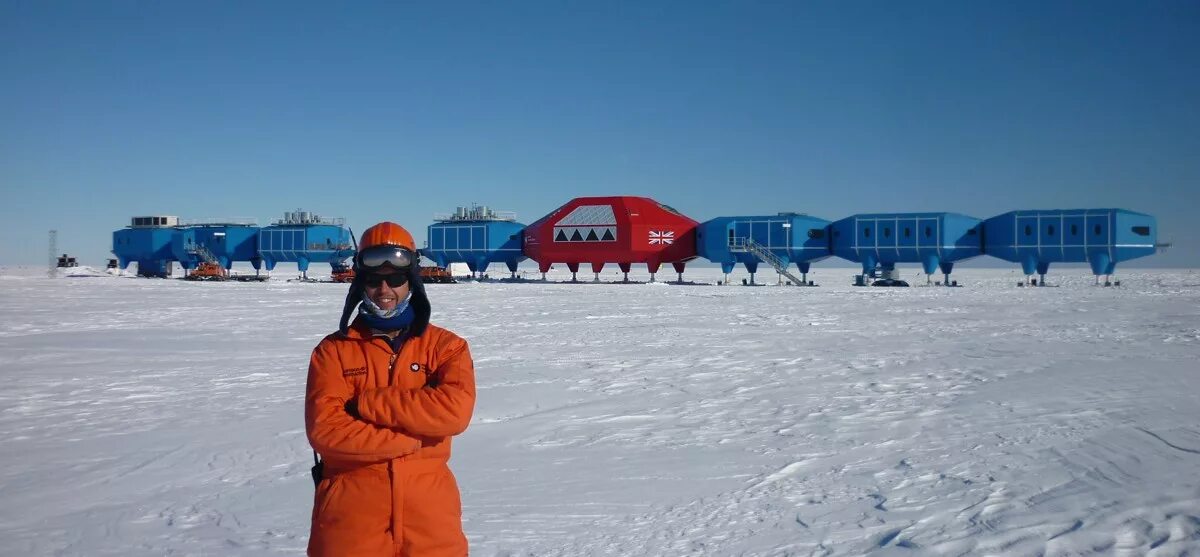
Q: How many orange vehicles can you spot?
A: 3